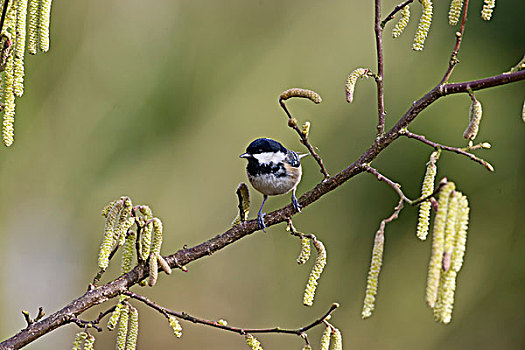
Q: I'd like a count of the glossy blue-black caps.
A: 1